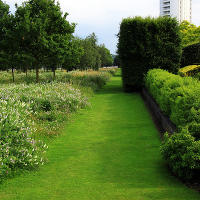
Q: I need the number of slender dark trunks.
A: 4